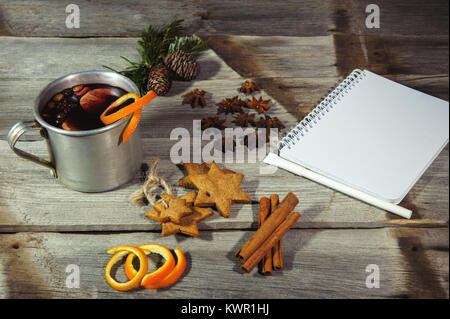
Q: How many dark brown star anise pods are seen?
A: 9